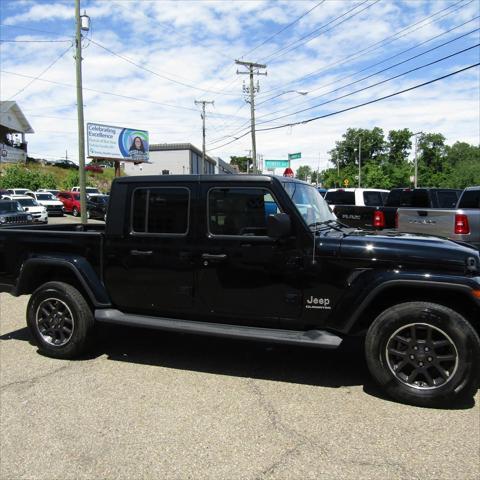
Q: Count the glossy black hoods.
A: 1